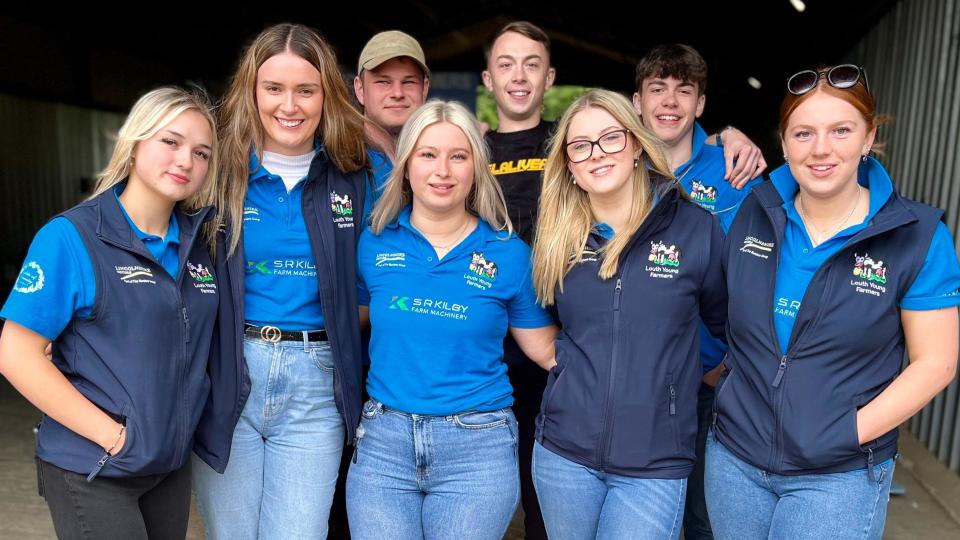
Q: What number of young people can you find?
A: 8